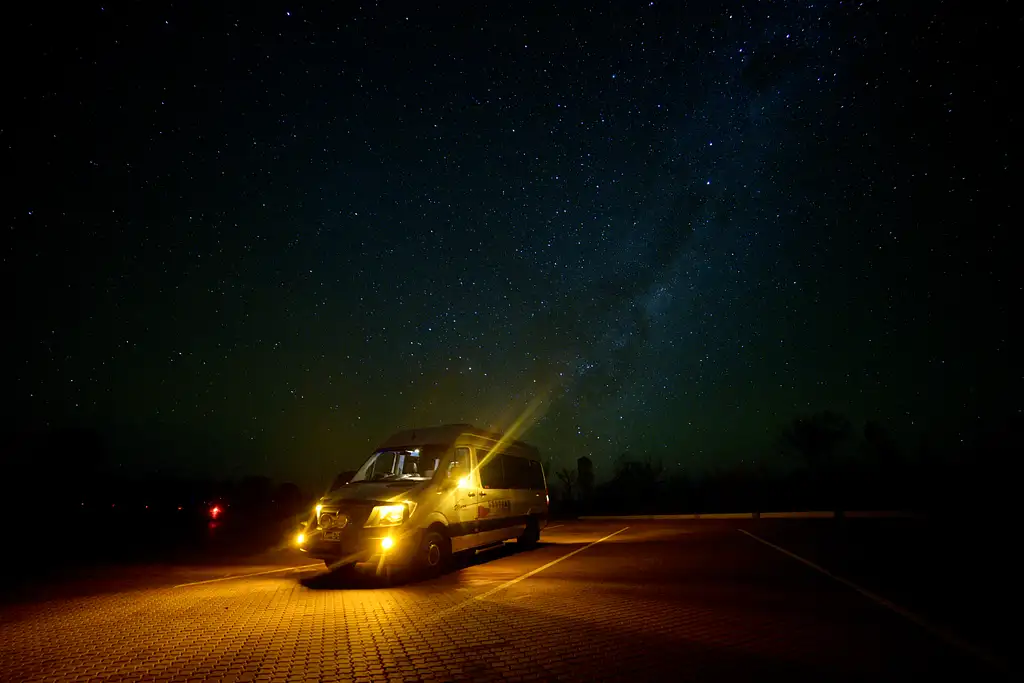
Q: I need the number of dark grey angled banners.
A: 0